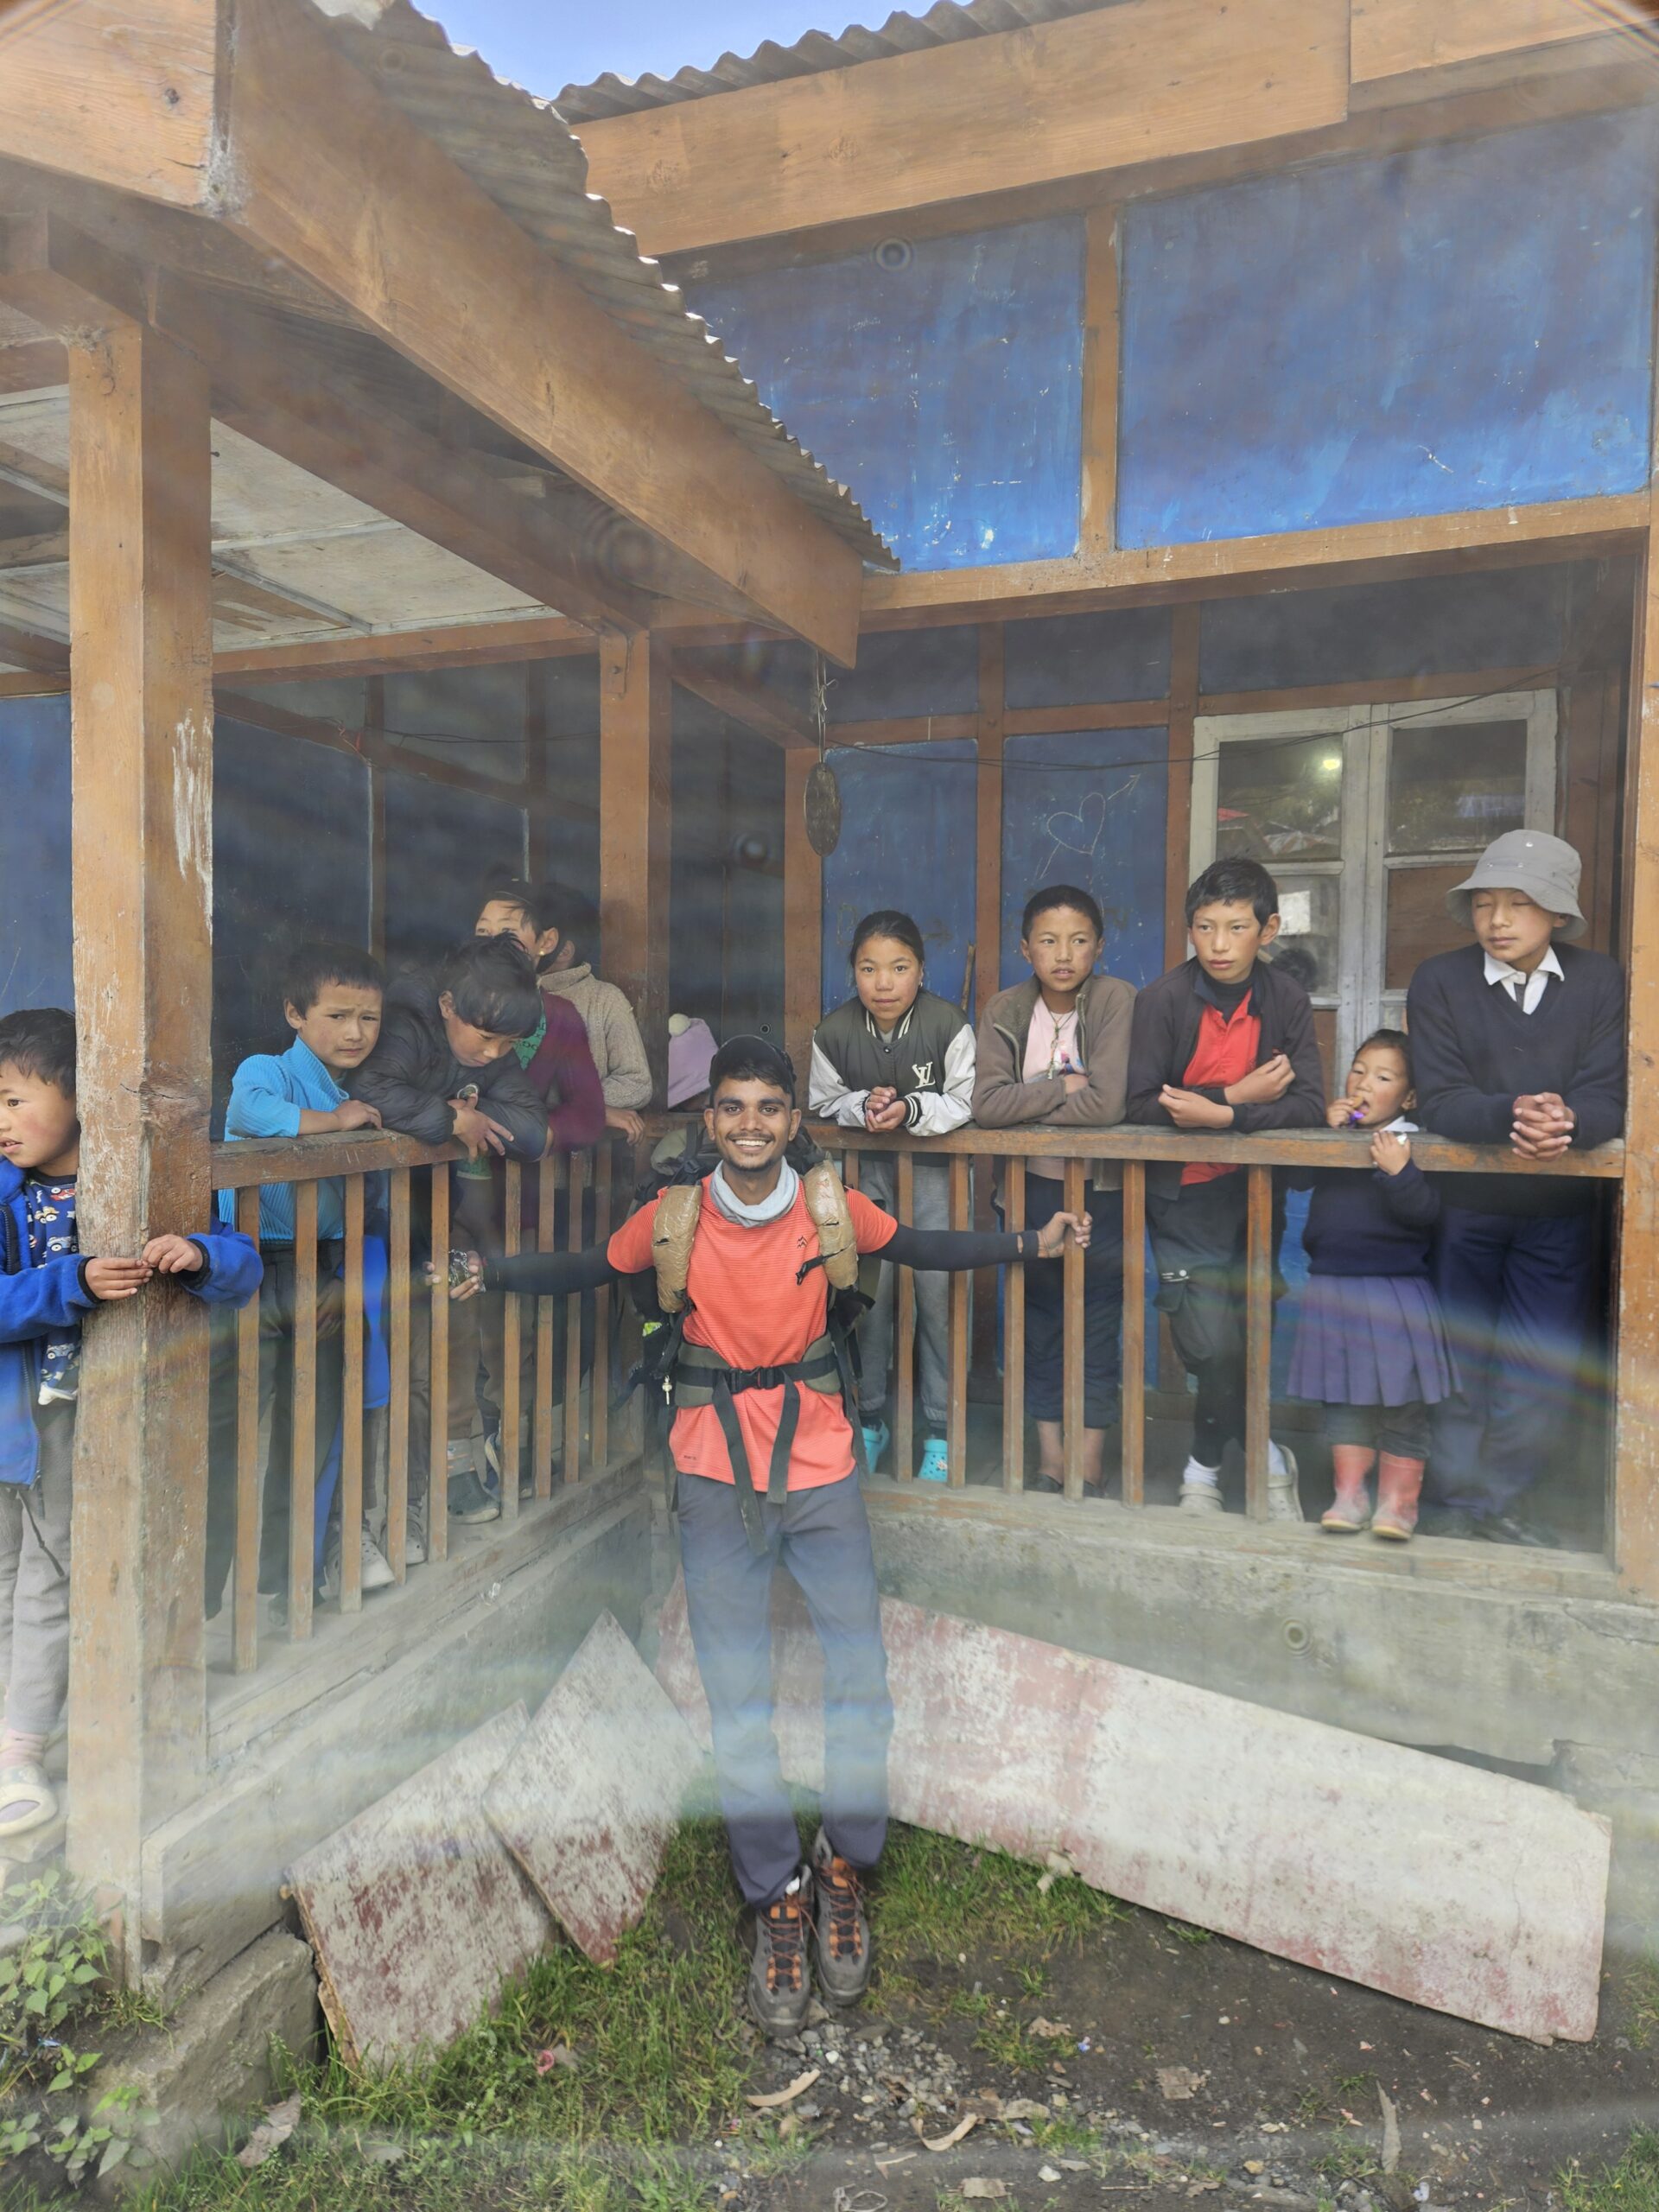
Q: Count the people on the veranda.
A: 11